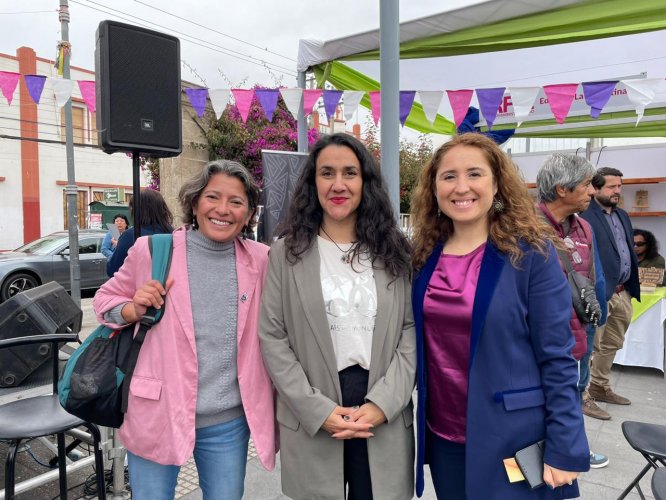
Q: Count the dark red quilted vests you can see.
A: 1